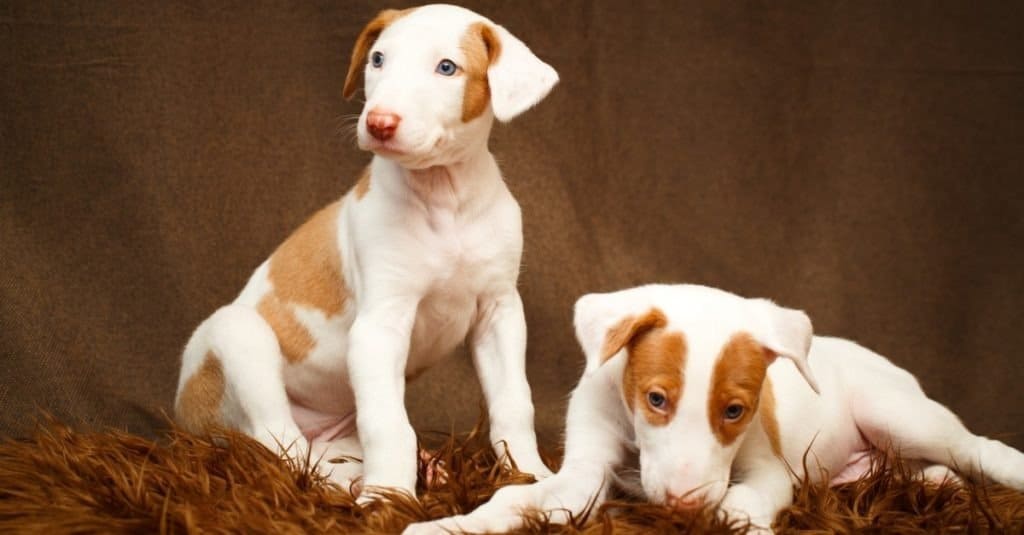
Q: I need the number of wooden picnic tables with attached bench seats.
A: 0